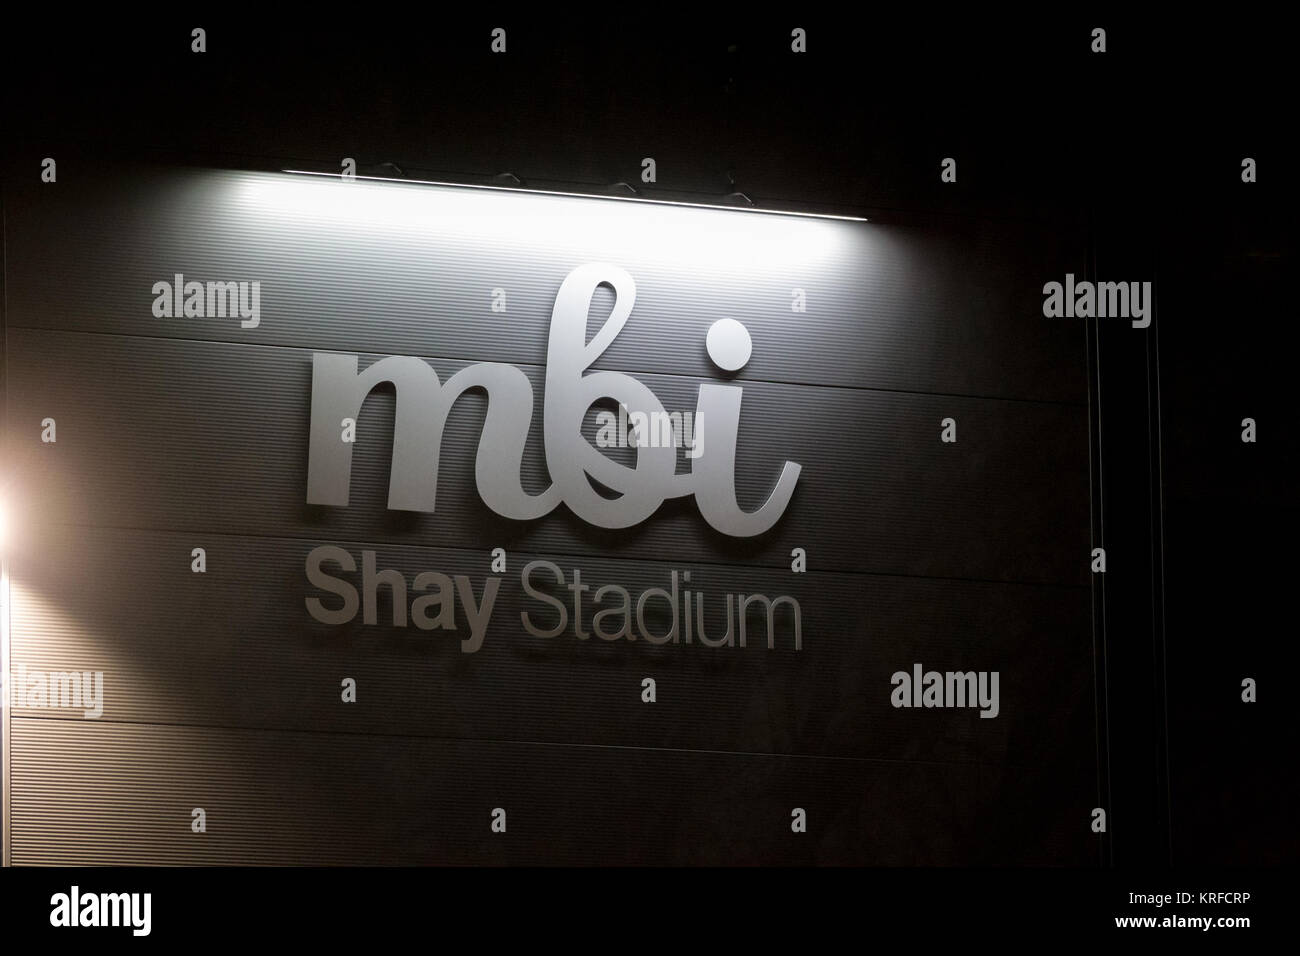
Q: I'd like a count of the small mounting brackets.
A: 4